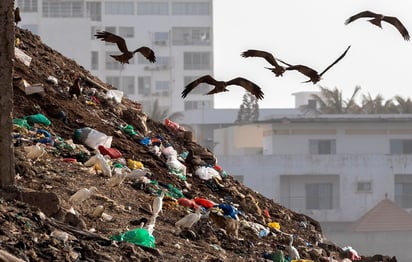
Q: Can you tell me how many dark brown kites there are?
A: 5